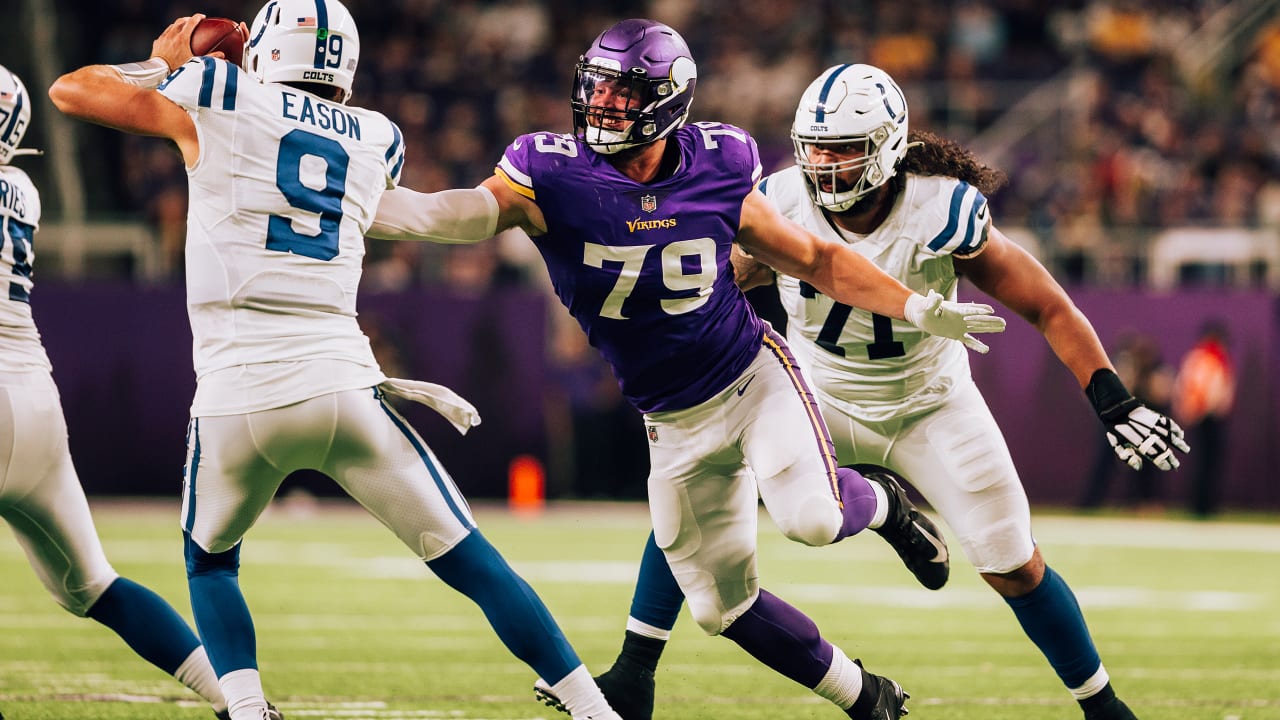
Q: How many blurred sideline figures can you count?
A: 2